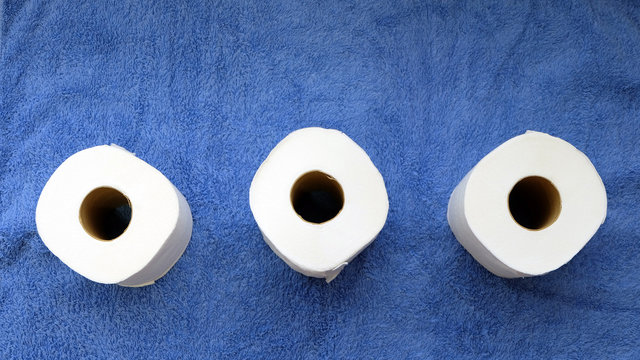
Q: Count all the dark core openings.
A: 3